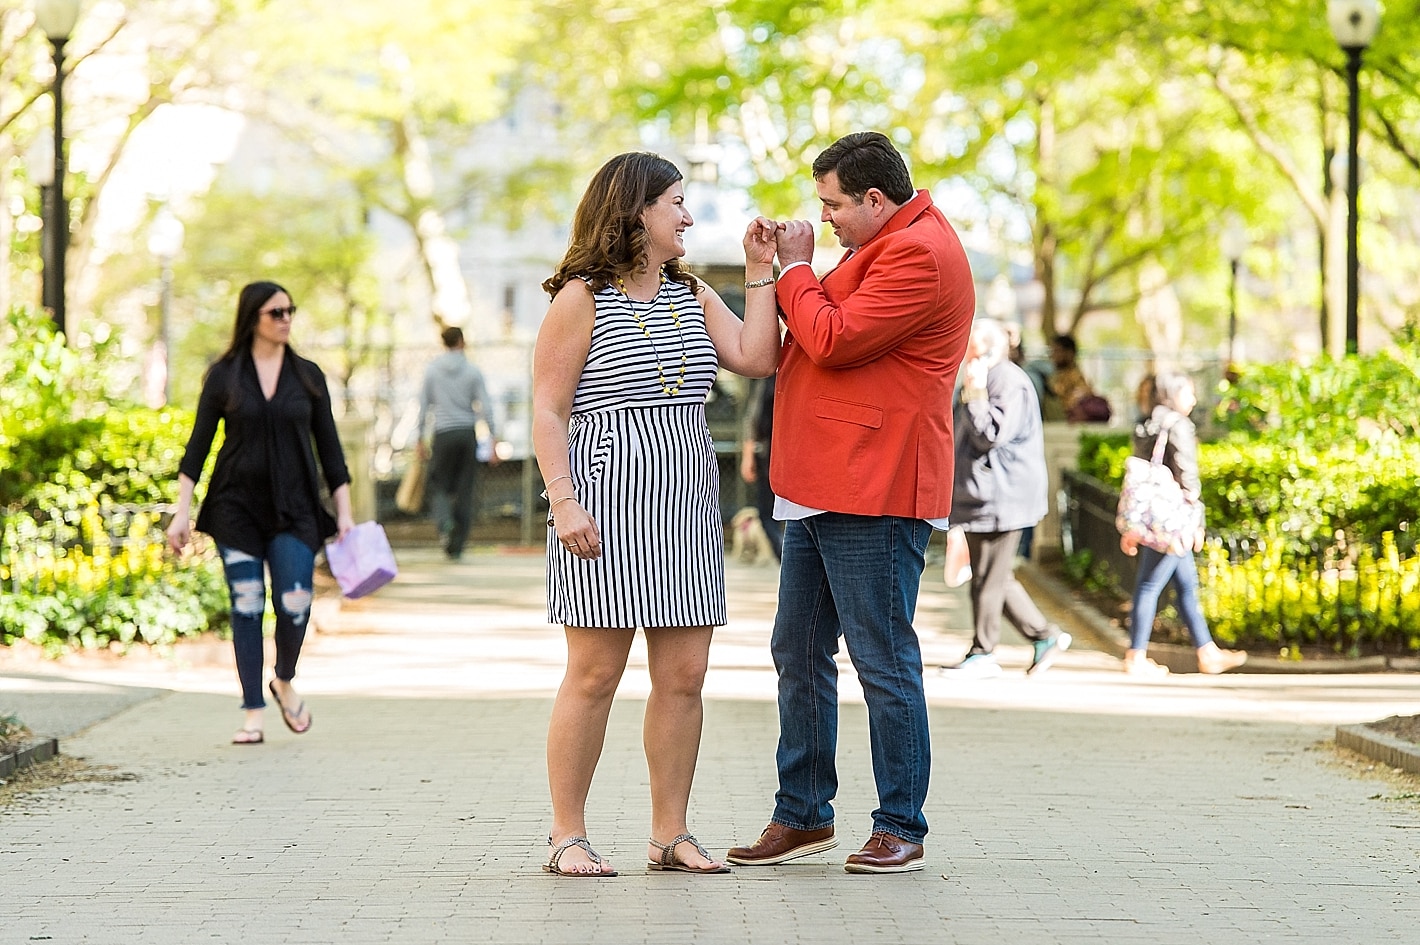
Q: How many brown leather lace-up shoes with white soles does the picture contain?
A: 2